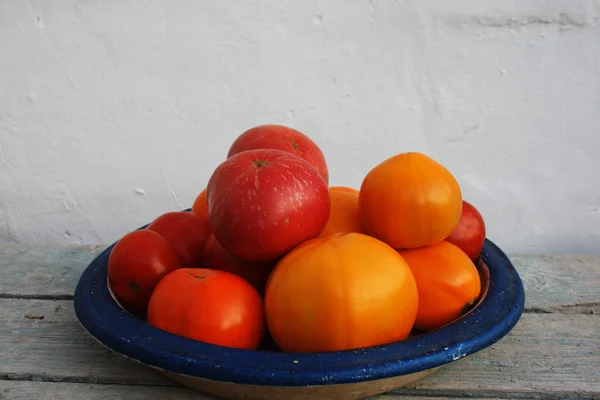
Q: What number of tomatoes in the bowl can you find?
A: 12